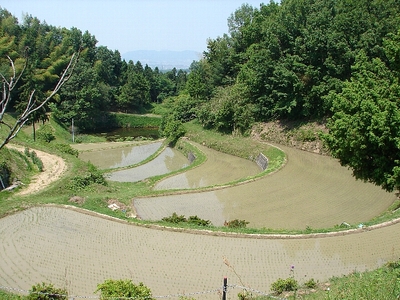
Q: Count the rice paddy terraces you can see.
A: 5